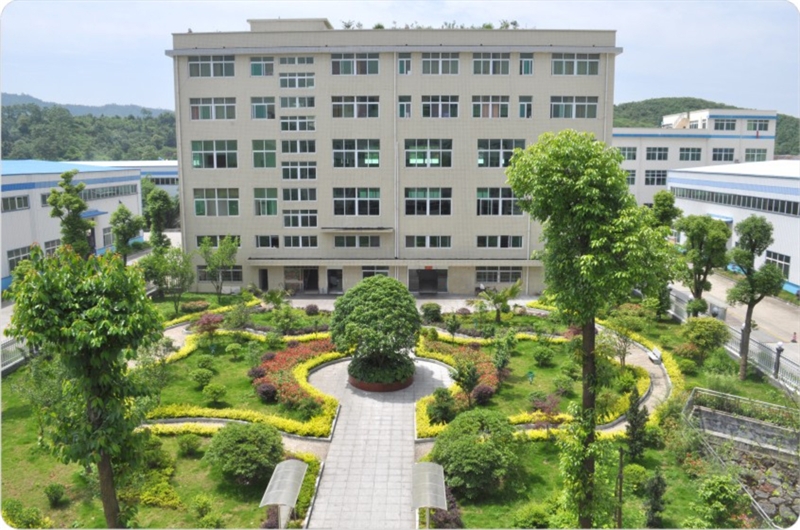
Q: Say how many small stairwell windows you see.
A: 9